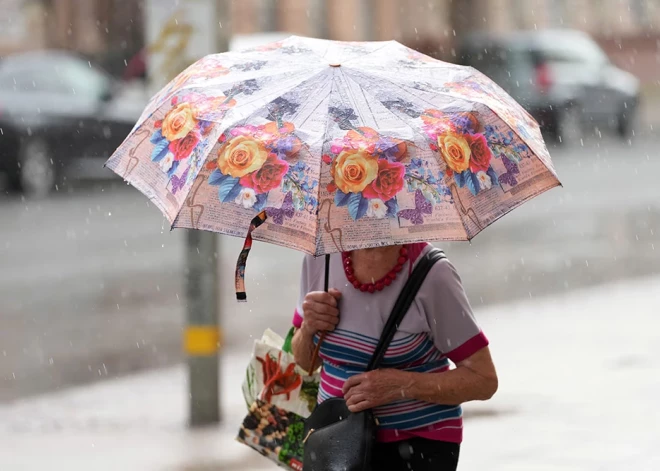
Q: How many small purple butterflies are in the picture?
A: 4